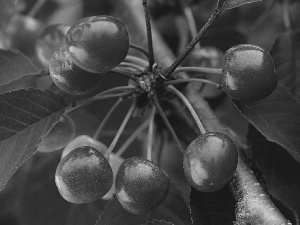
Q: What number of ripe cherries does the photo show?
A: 6